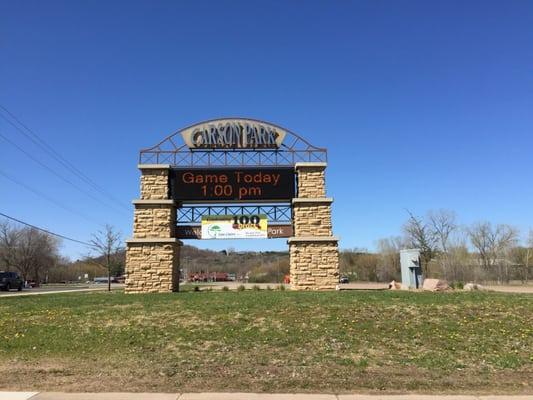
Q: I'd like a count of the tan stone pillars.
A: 2